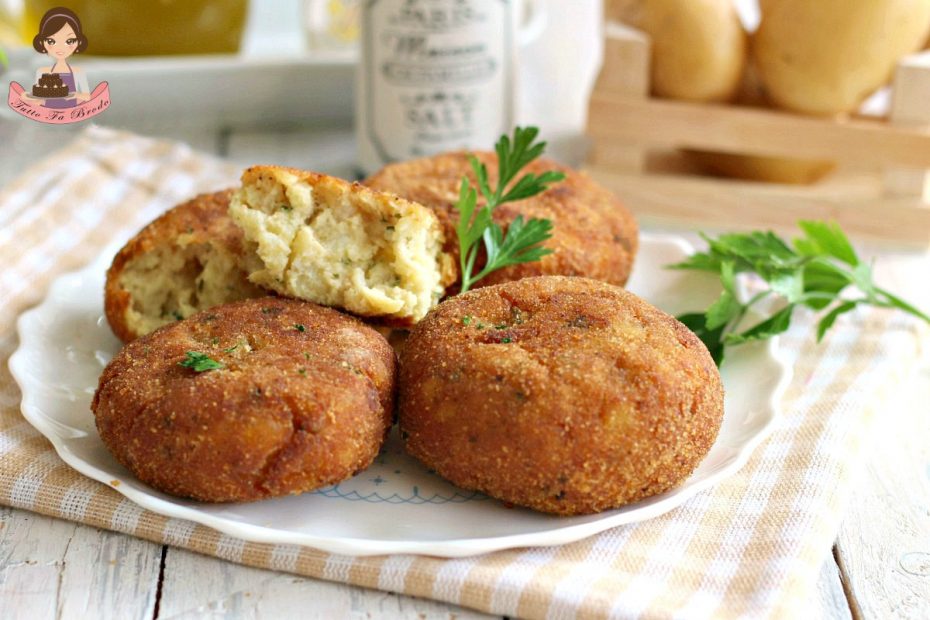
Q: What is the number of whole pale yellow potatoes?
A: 2